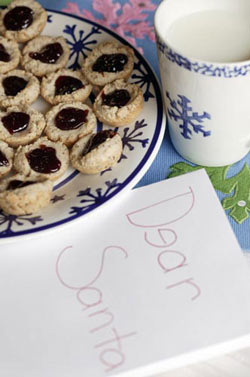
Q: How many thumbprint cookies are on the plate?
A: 13